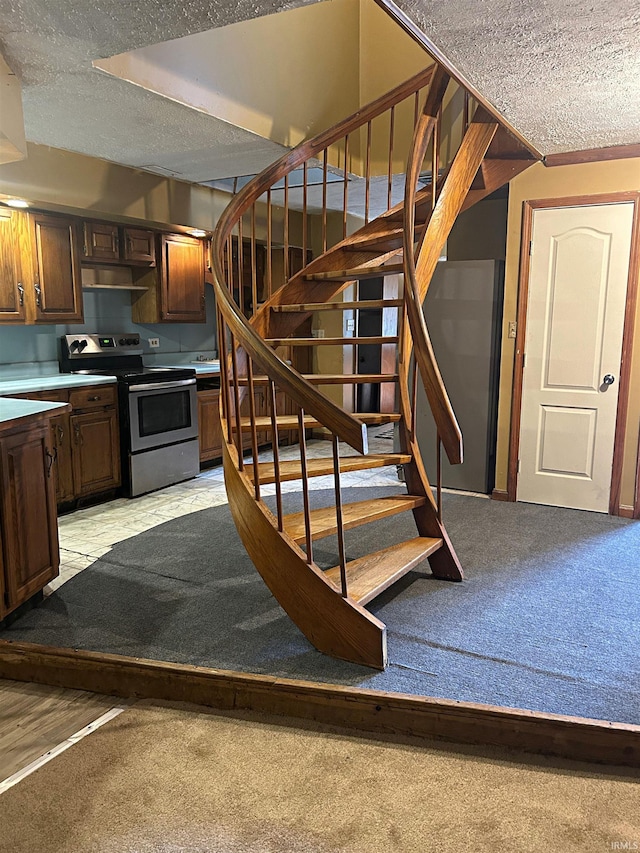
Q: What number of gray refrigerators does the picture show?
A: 1